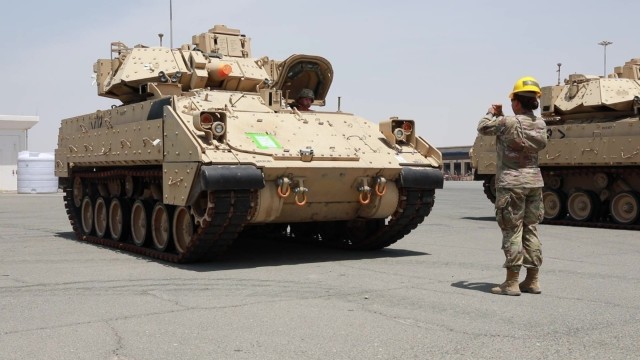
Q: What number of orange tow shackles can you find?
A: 4